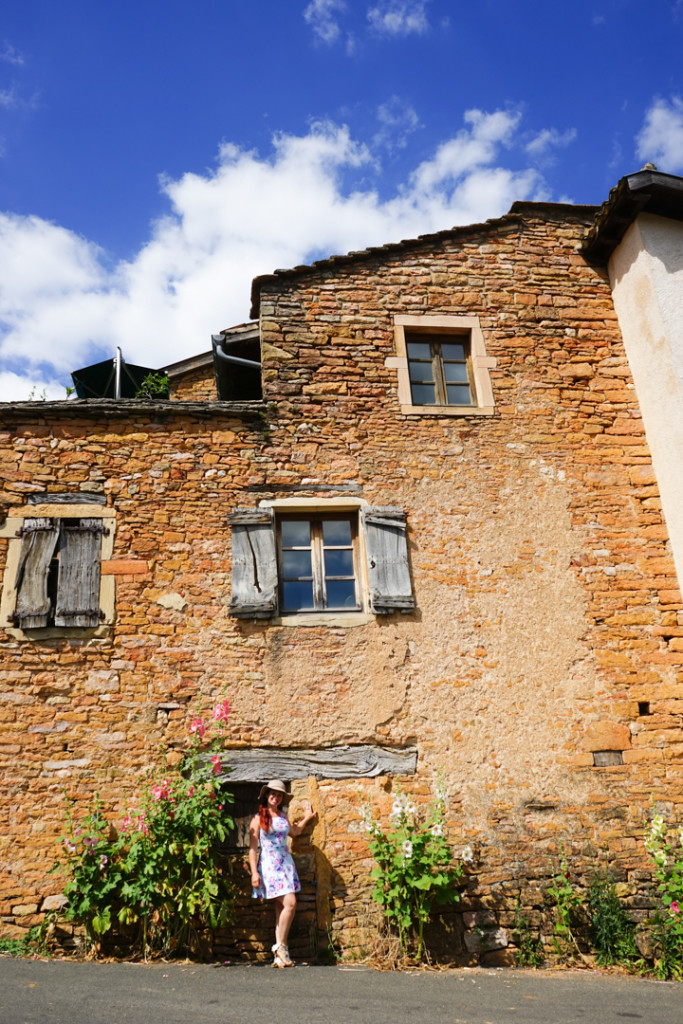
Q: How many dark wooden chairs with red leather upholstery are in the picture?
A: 0